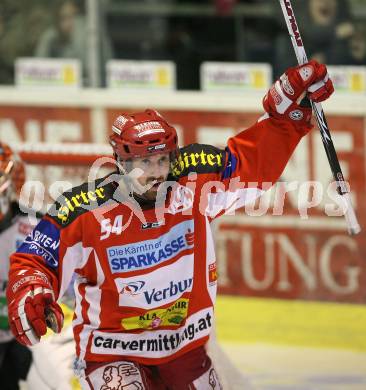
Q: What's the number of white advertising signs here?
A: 4